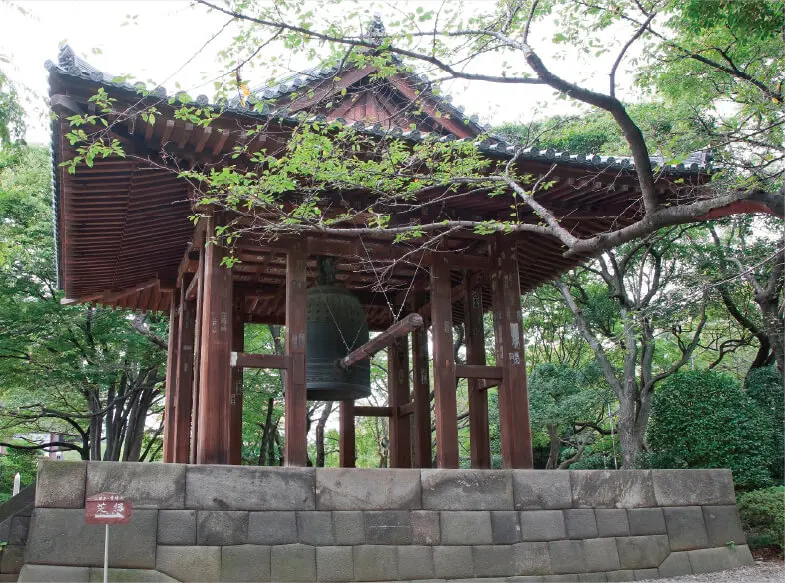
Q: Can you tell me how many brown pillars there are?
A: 12